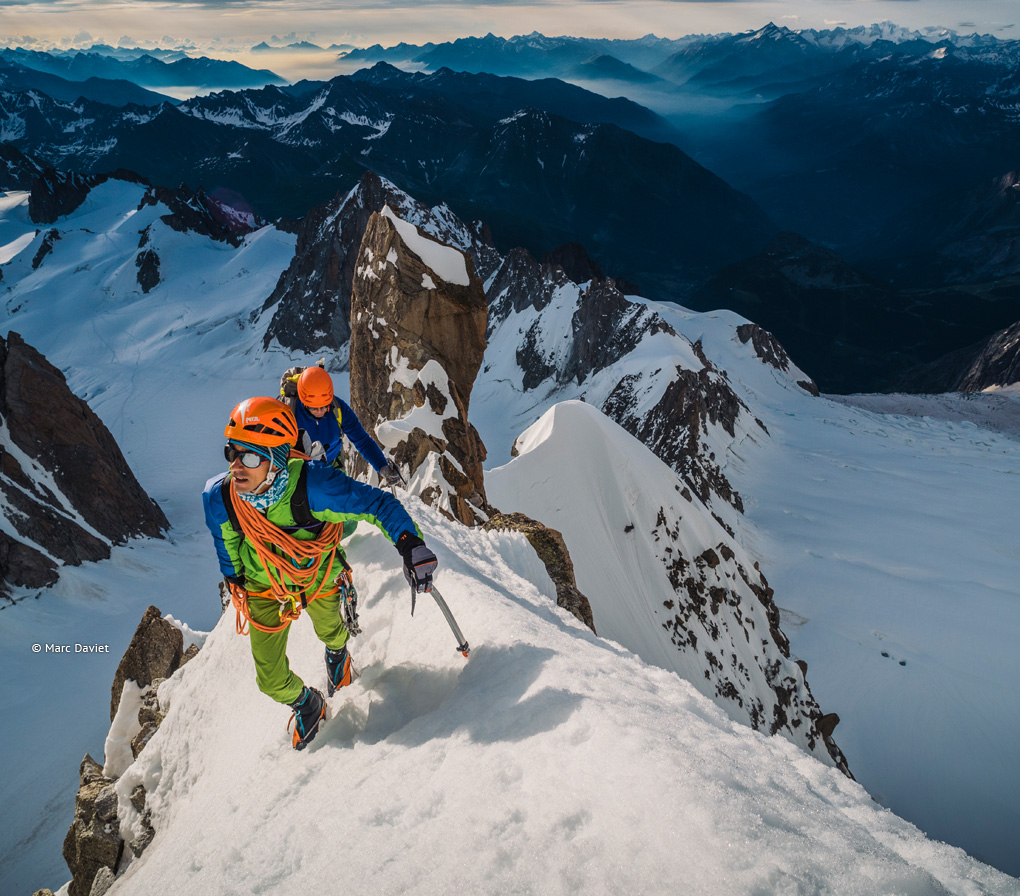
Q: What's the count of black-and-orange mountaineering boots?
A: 2